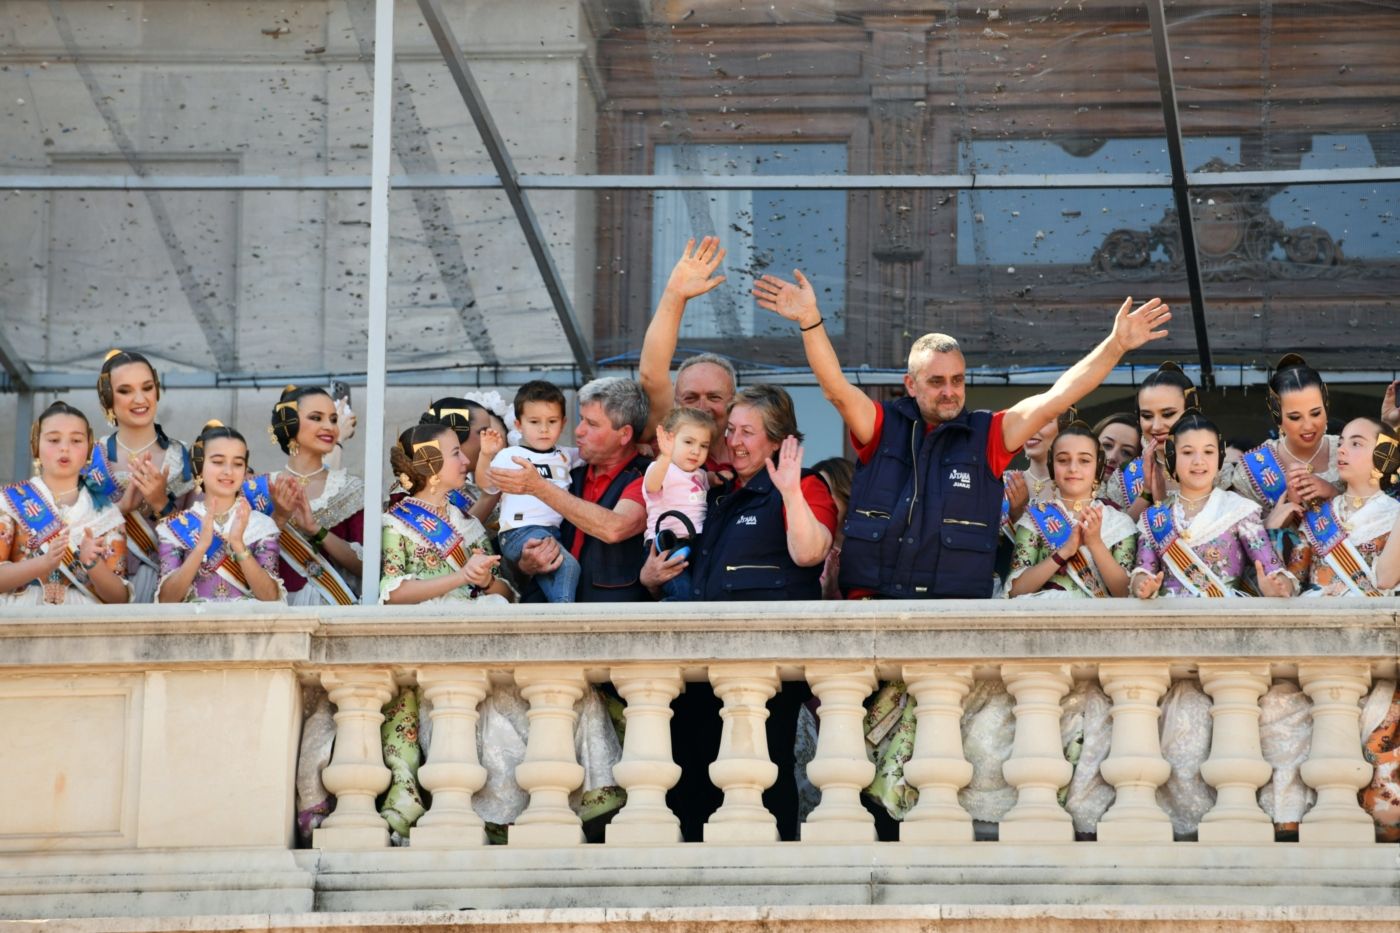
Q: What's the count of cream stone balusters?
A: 11